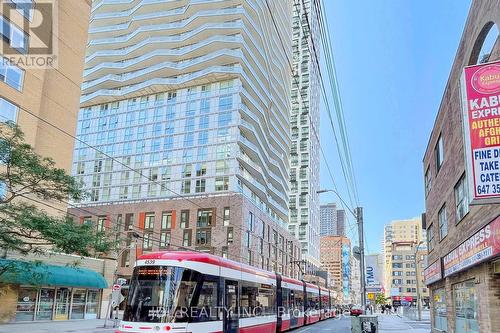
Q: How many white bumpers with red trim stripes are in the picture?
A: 1